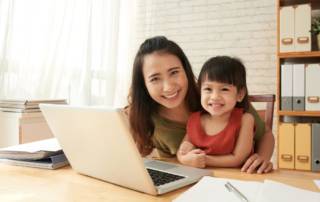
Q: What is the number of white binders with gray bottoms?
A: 2